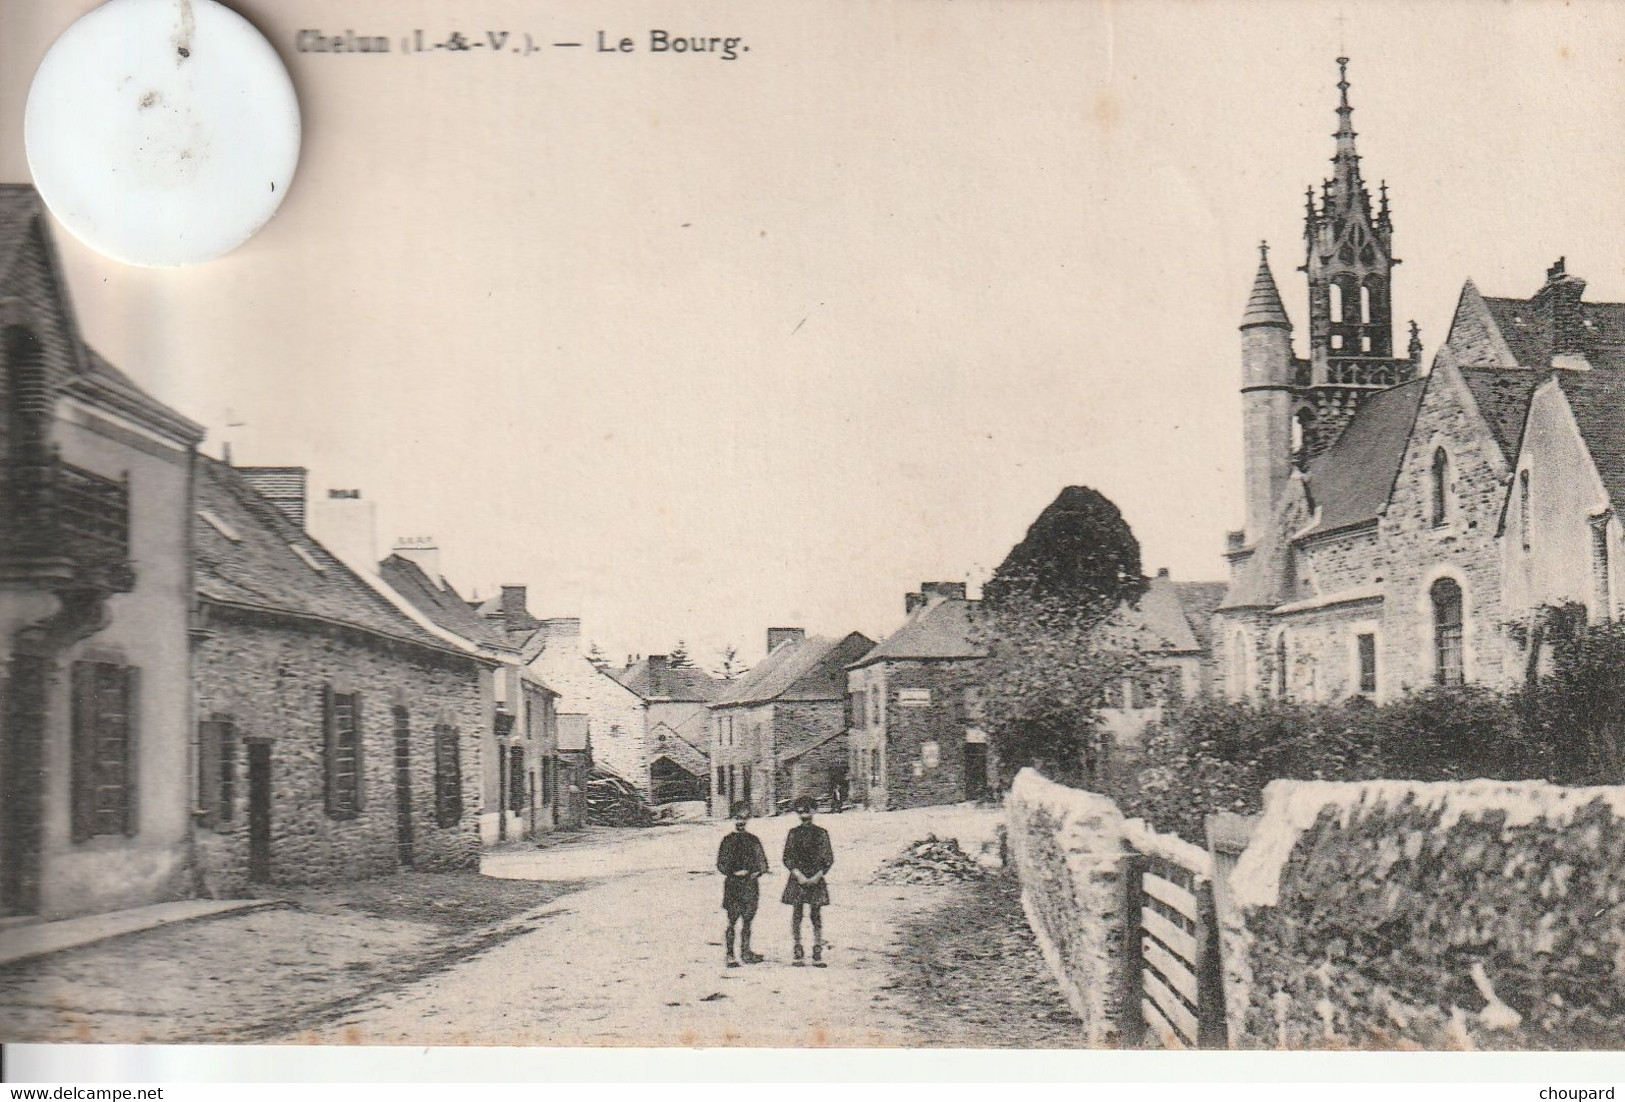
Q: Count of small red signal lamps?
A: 0